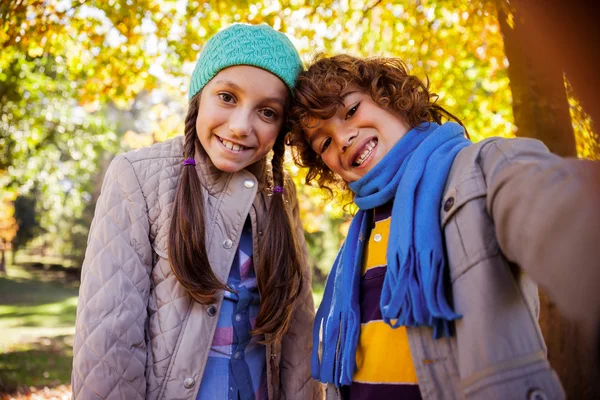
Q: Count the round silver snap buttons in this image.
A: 4